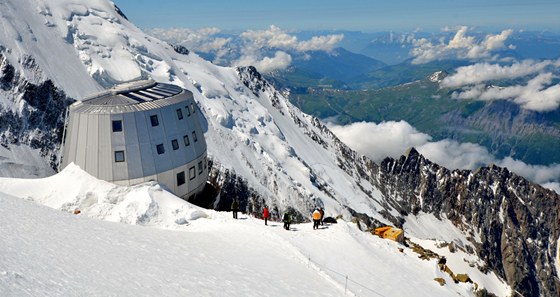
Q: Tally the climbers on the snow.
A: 5